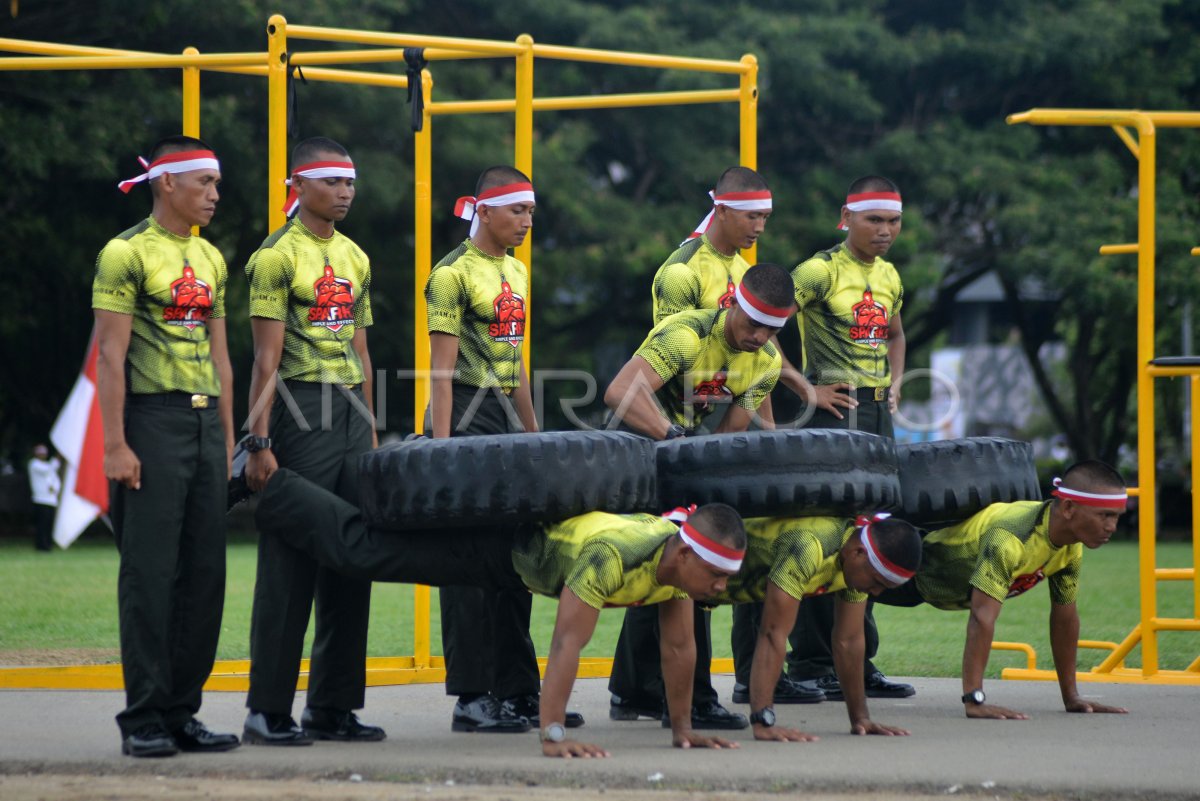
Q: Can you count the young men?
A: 9